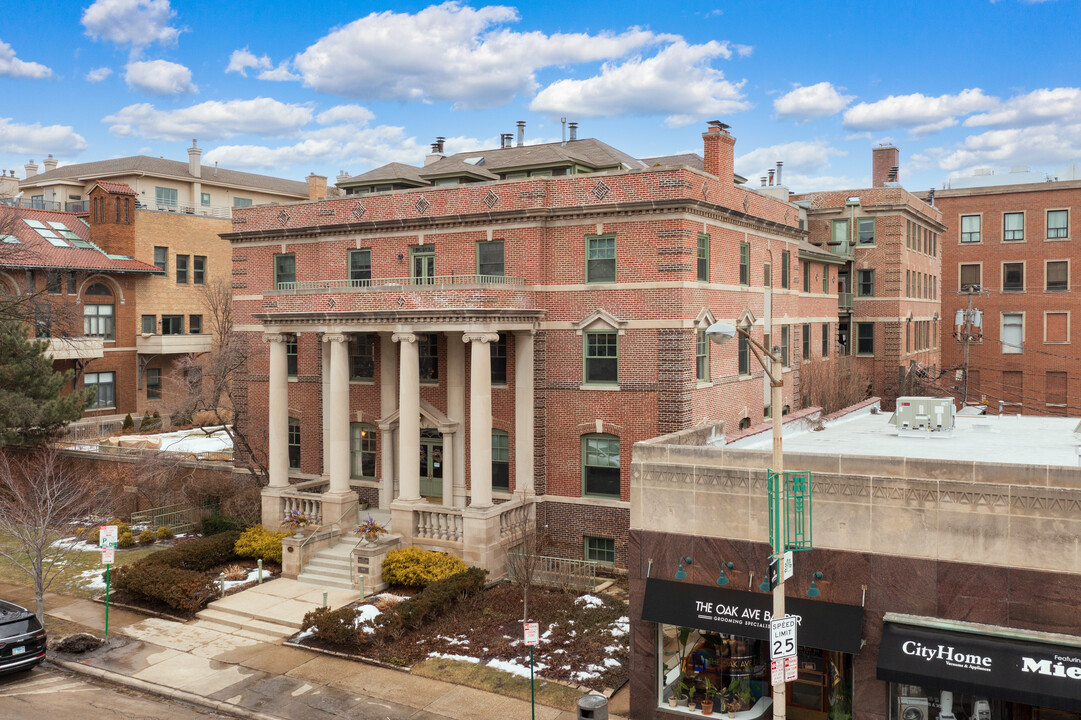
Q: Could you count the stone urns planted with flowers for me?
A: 2